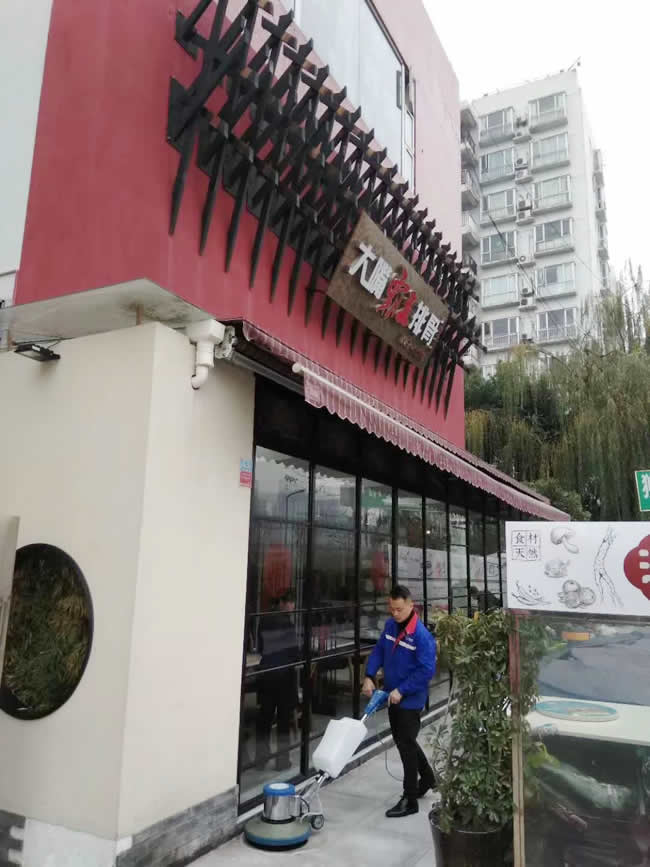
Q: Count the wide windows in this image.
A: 12